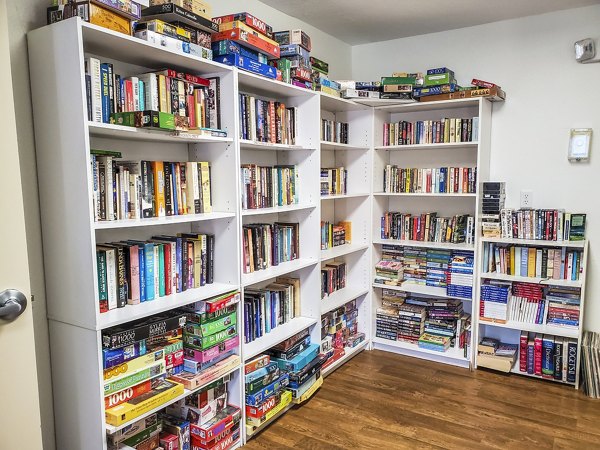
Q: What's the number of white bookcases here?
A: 5